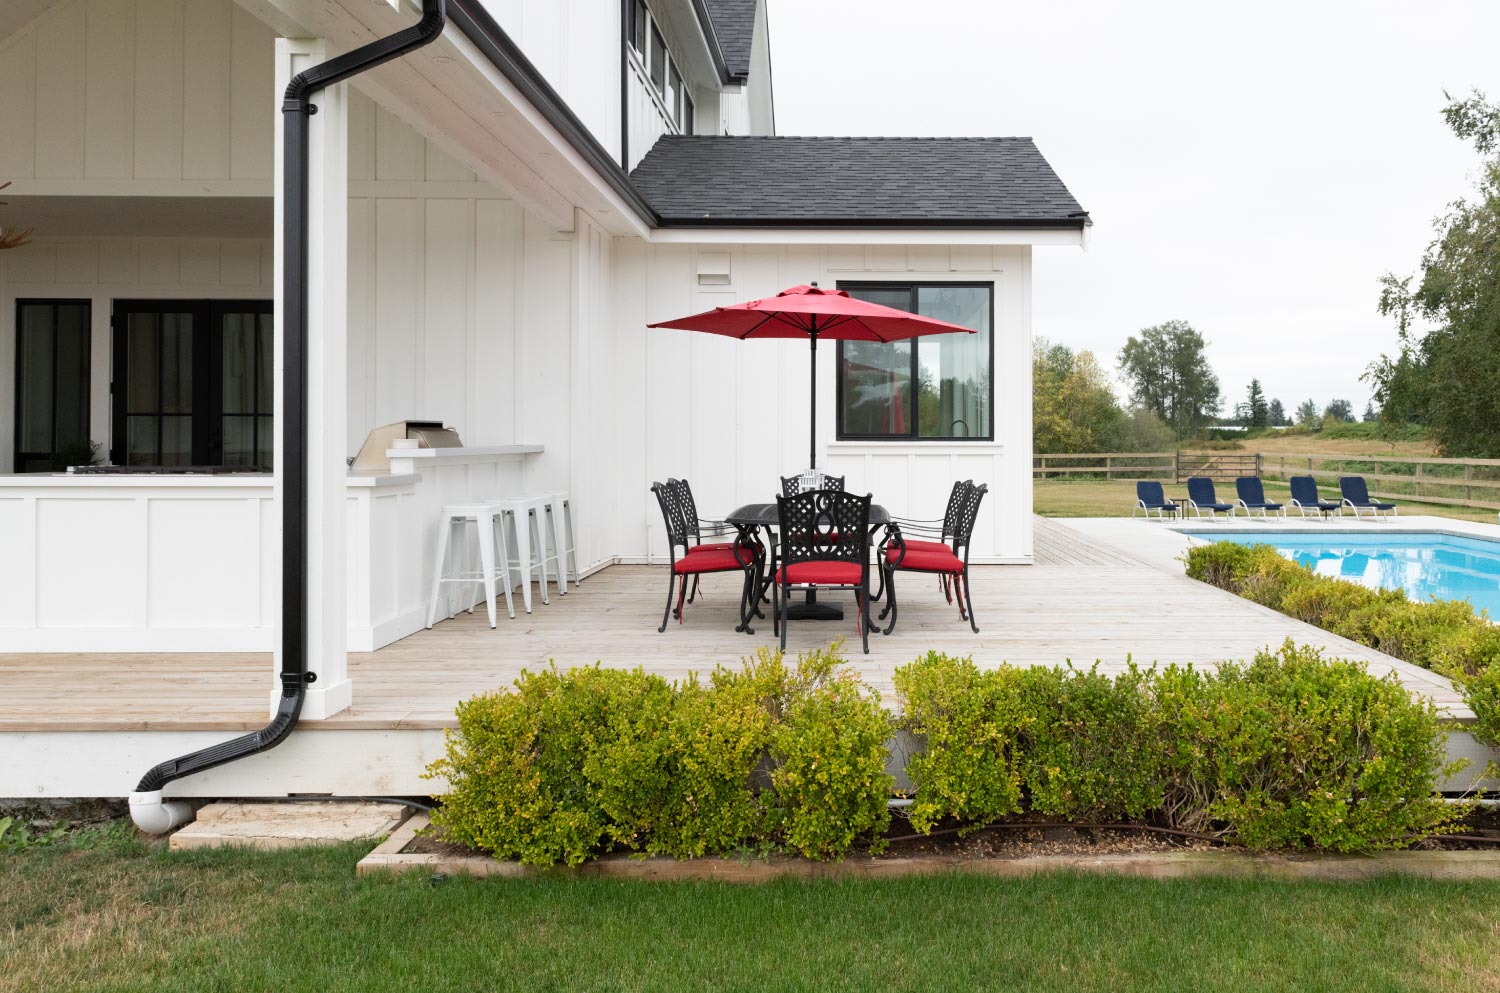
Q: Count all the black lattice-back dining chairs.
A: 6